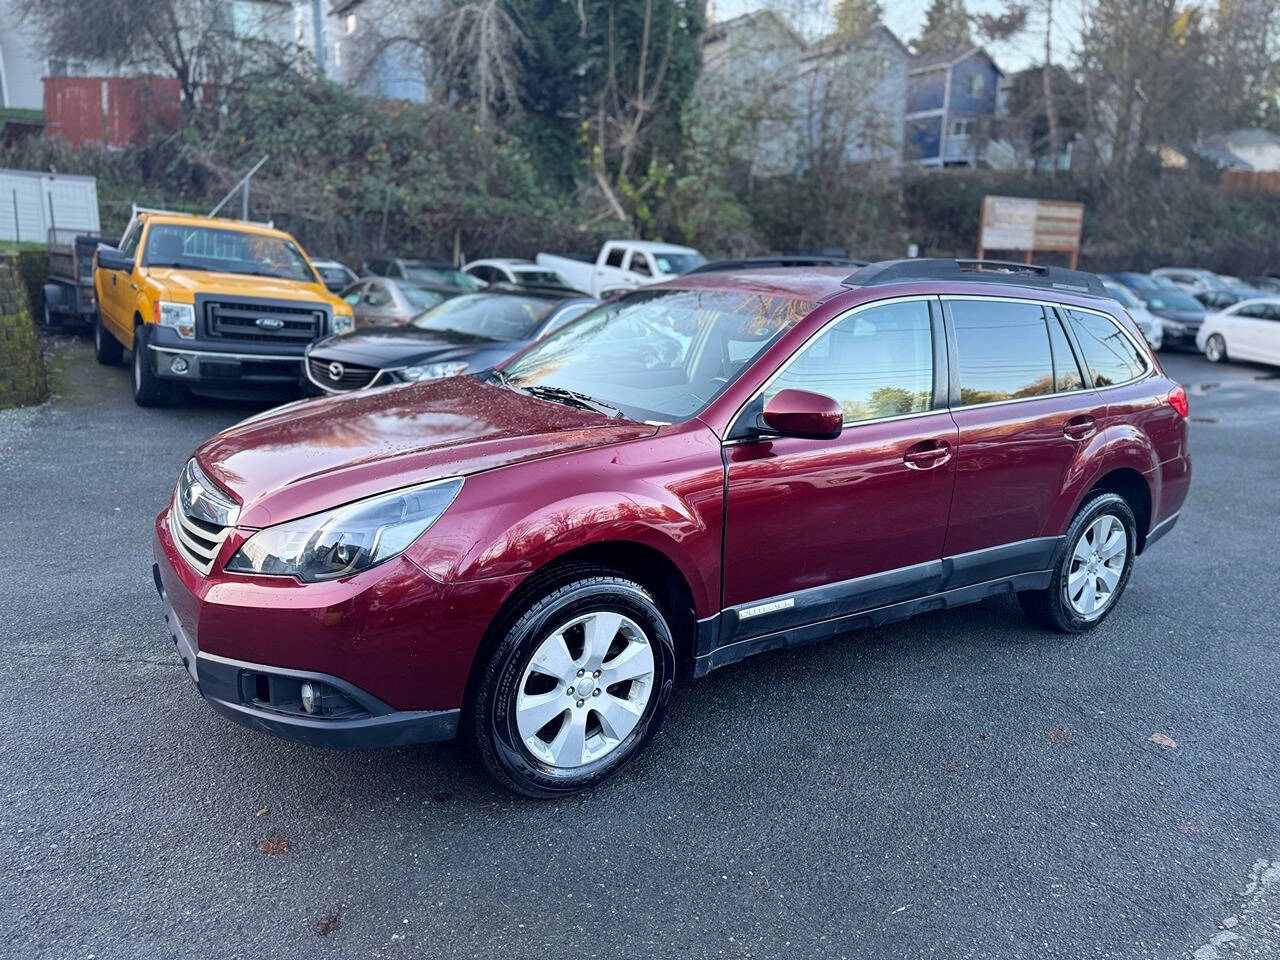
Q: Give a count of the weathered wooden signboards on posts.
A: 1